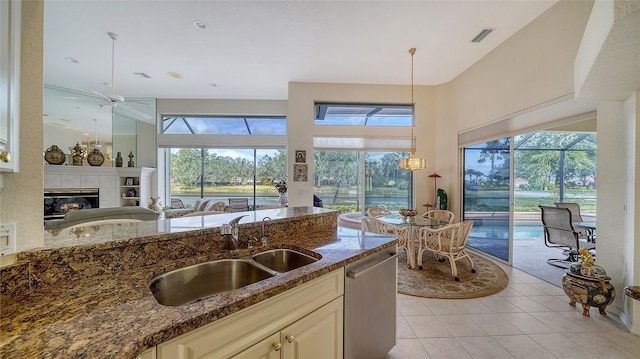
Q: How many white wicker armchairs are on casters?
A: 4